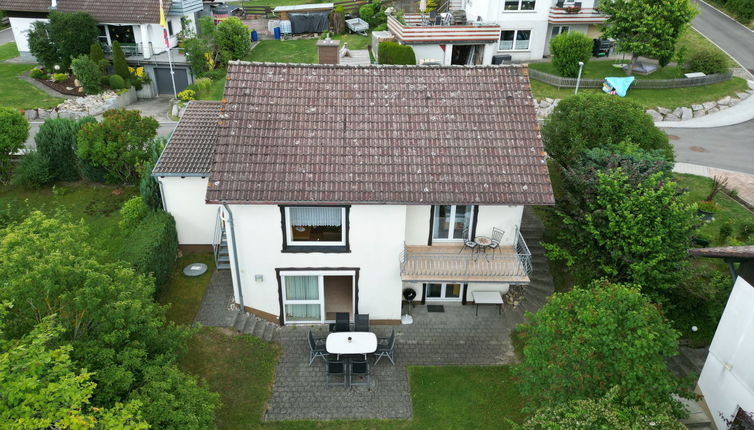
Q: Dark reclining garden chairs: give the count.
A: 6